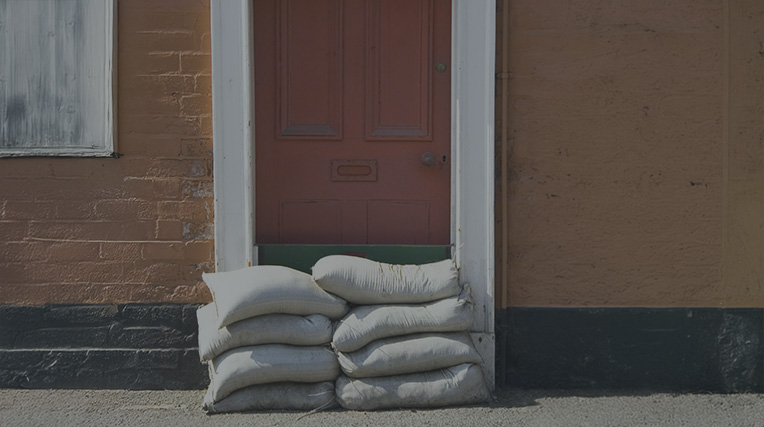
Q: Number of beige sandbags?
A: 8